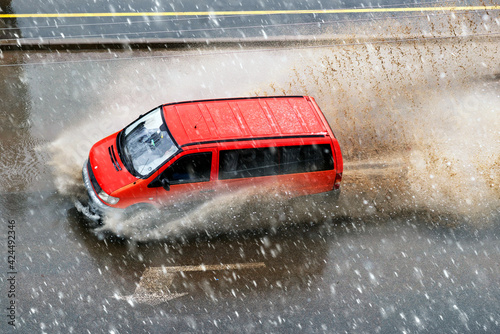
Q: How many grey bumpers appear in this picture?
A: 1